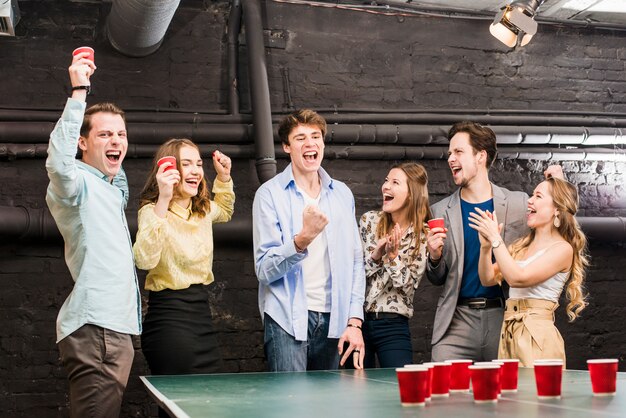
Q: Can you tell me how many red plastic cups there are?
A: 12